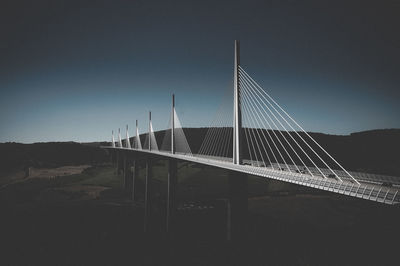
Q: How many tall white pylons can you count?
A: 7